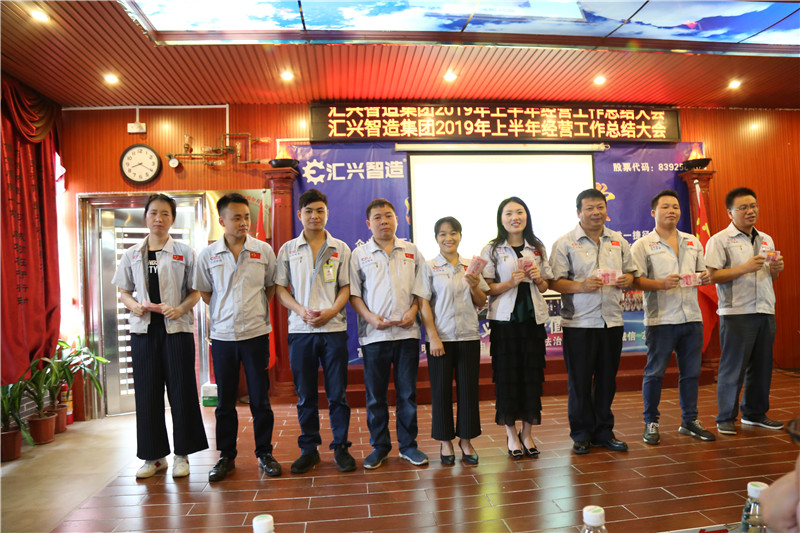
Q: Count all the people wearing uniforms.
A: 9